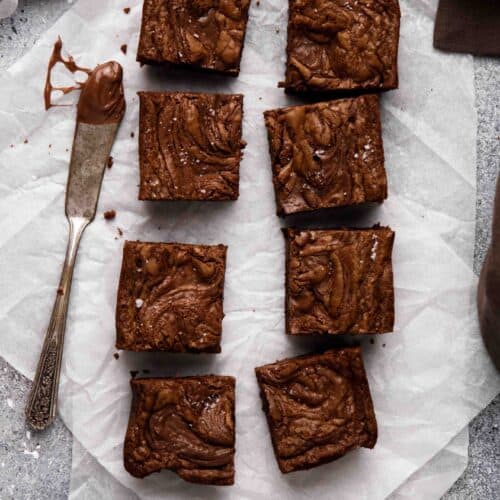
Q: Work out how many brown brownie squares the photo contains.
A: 8